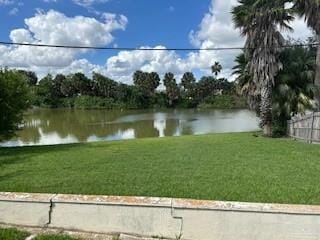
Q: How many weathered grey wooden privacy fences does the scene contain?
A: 1